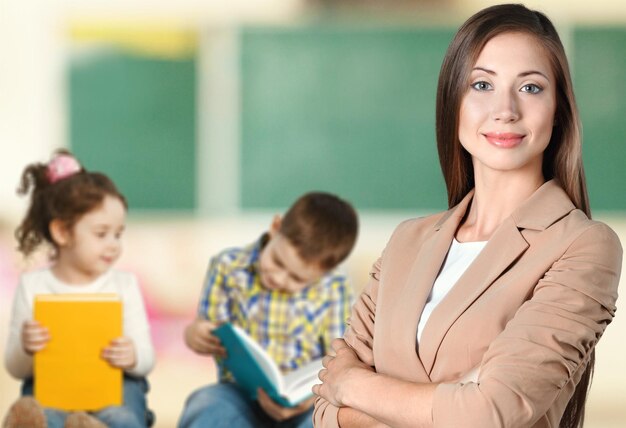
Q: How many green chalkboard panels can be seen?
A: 3